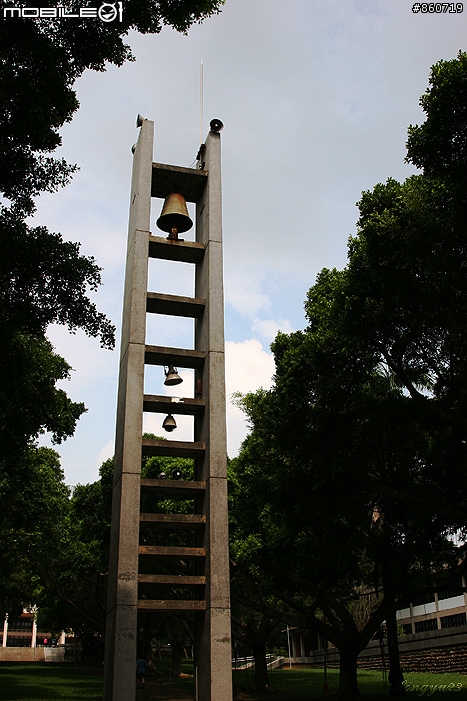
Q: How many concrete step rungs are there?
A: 11